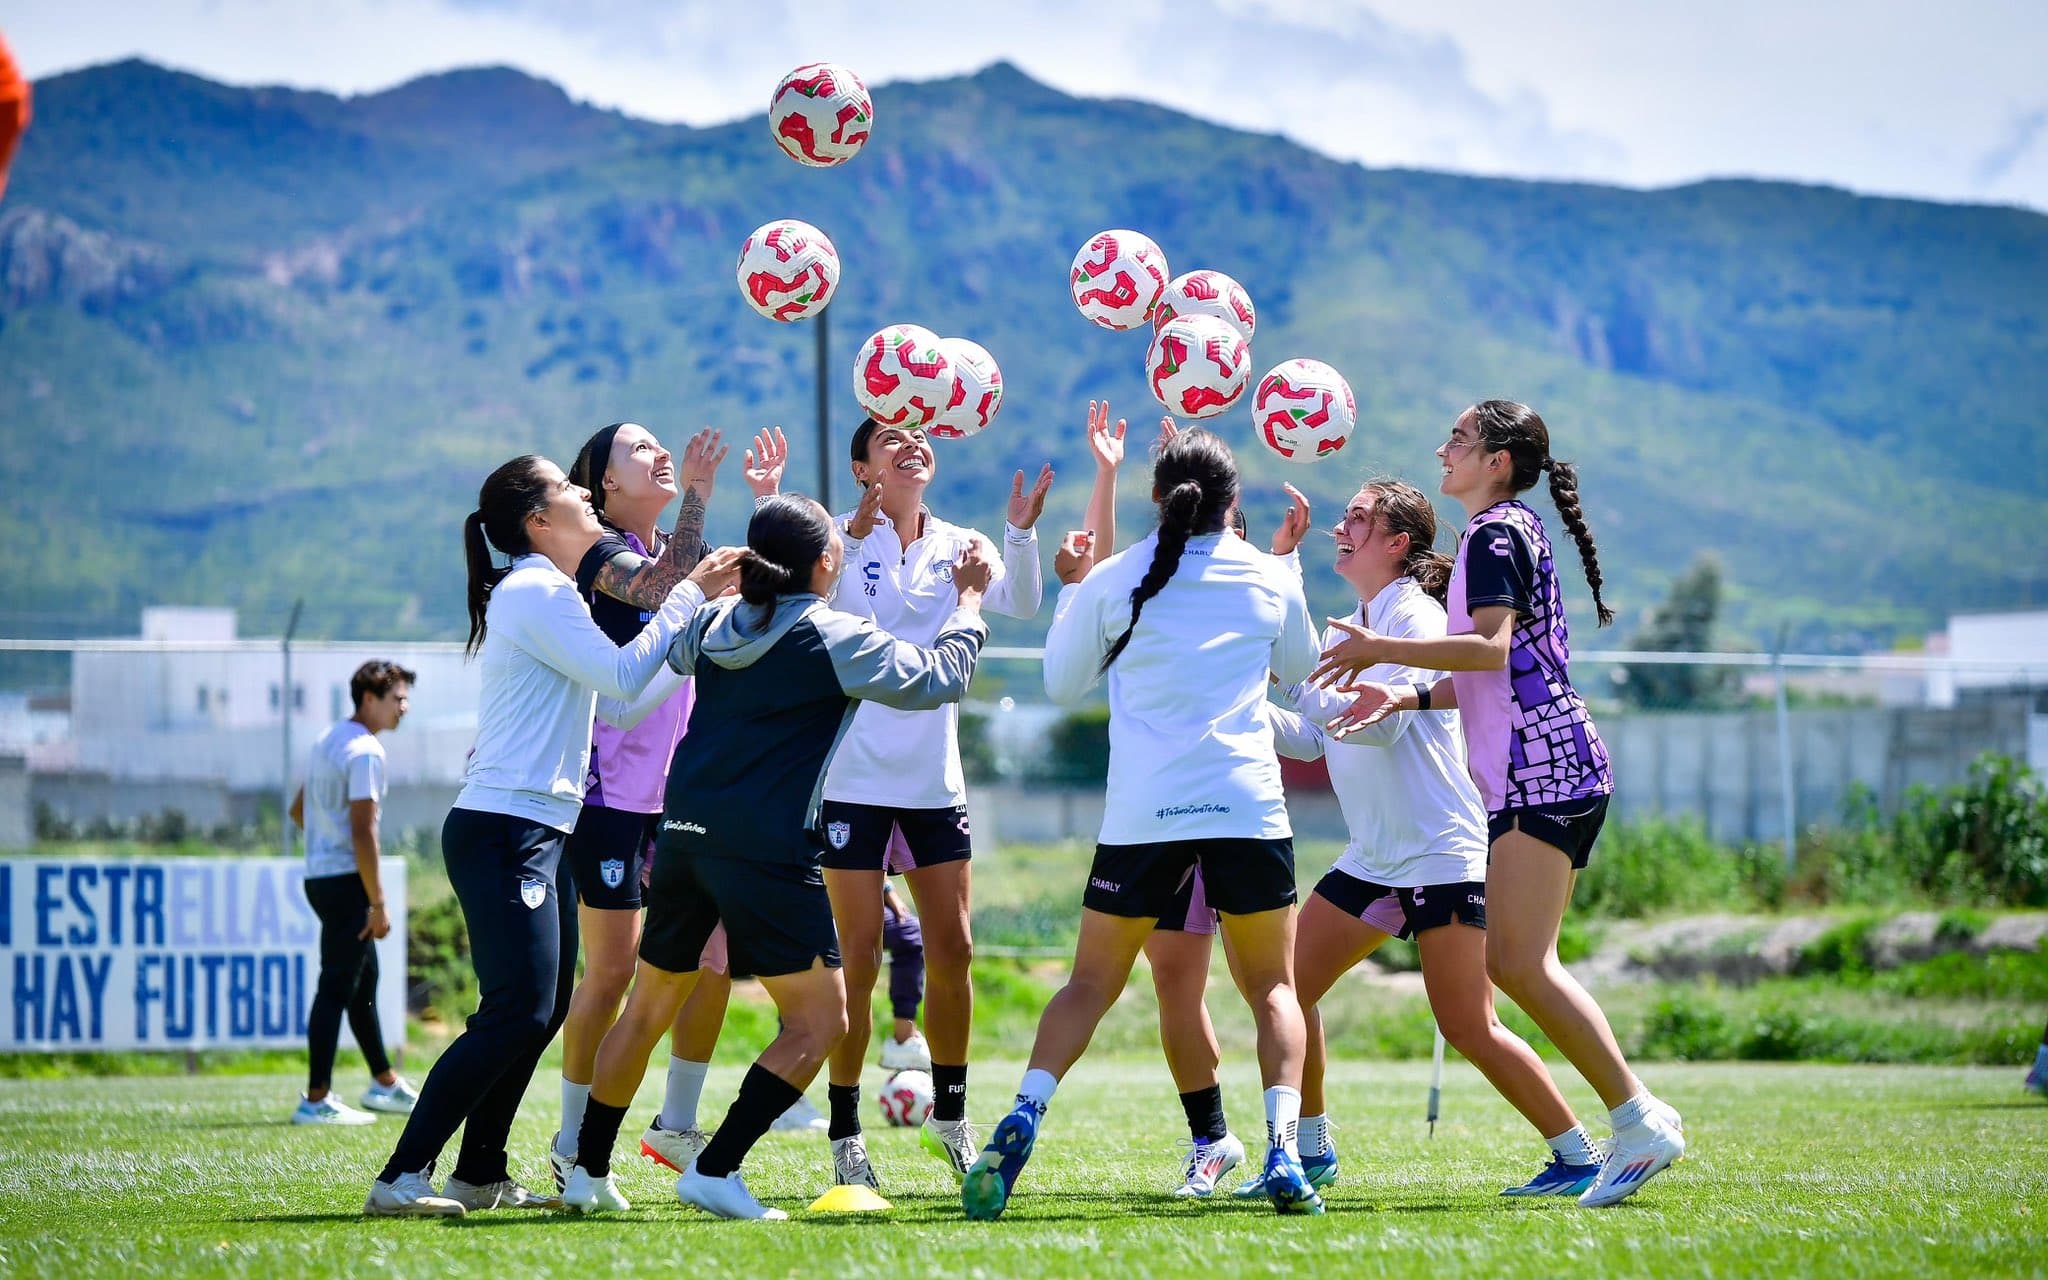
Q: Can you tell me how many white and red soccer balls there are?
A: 9